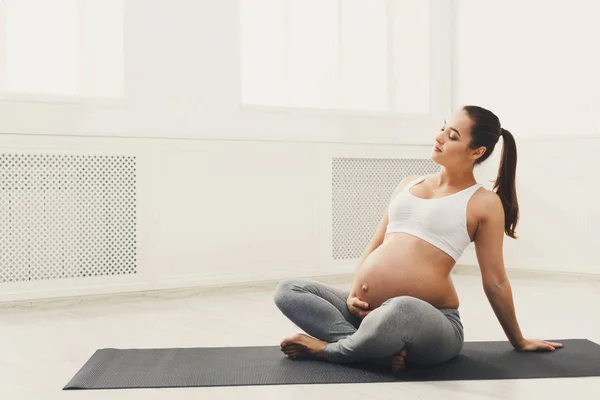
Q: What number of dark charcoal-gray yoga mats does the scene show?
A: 1